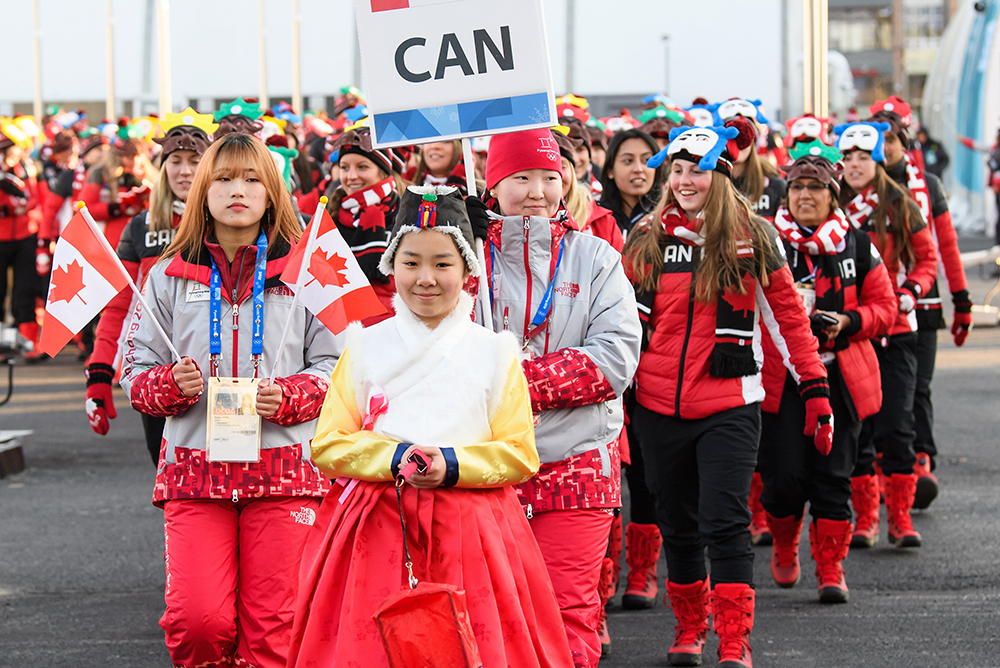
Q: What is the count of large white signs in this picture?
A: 1